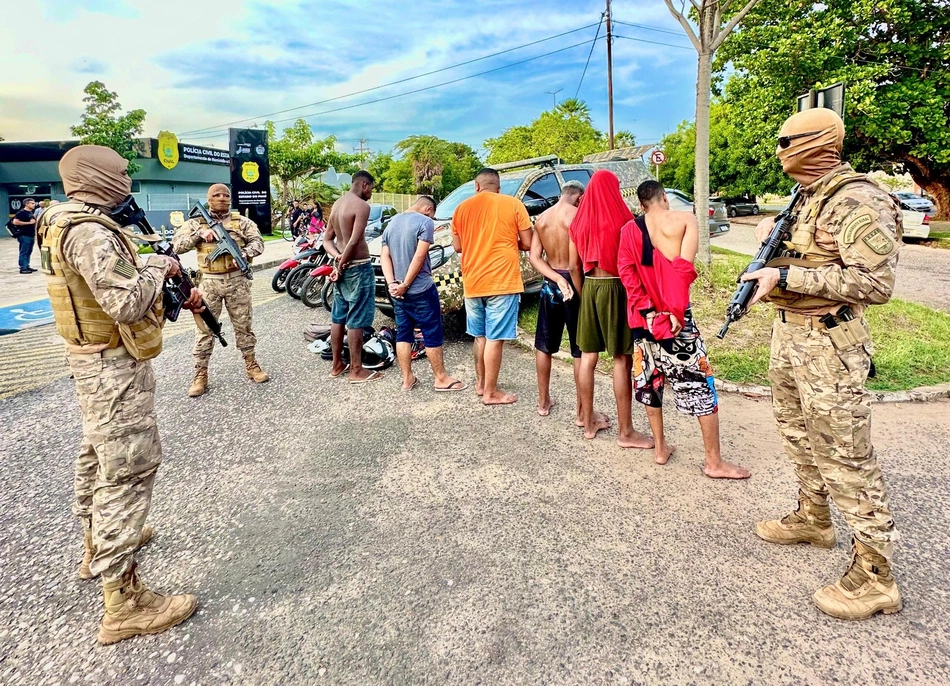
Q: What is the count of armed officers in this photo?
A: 3